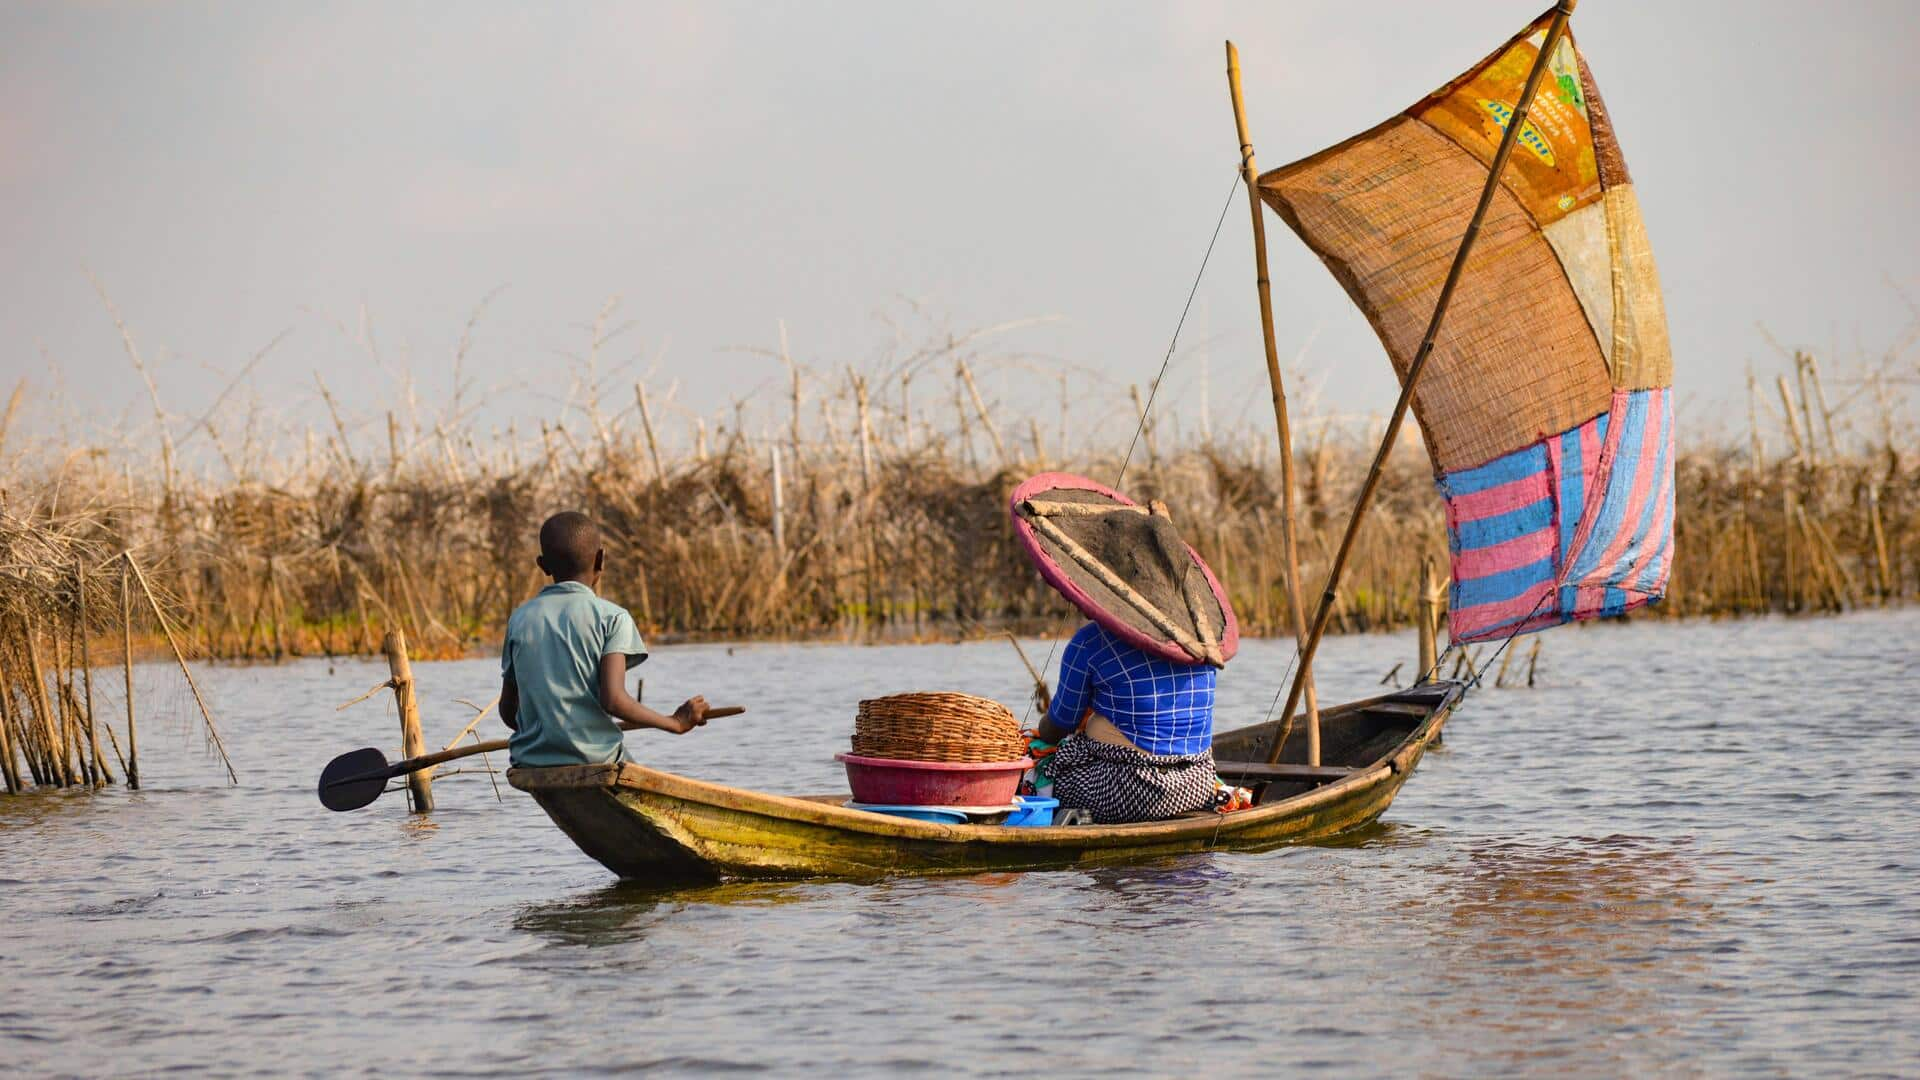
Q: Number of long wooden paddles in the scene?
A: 1